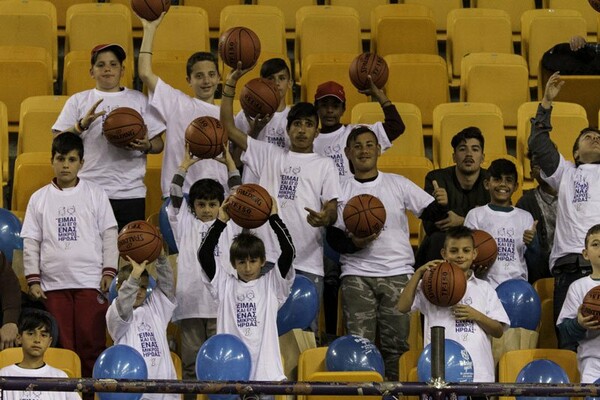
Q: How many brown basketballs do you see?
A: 13